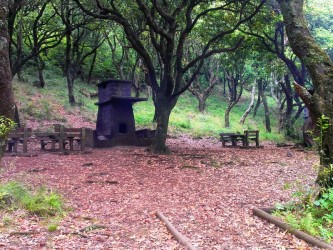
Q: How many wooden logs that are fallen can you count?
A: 2